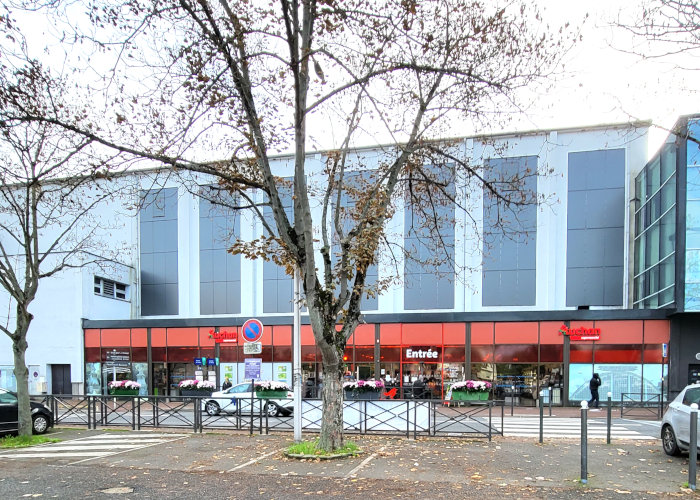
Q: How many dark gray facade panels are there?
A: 7